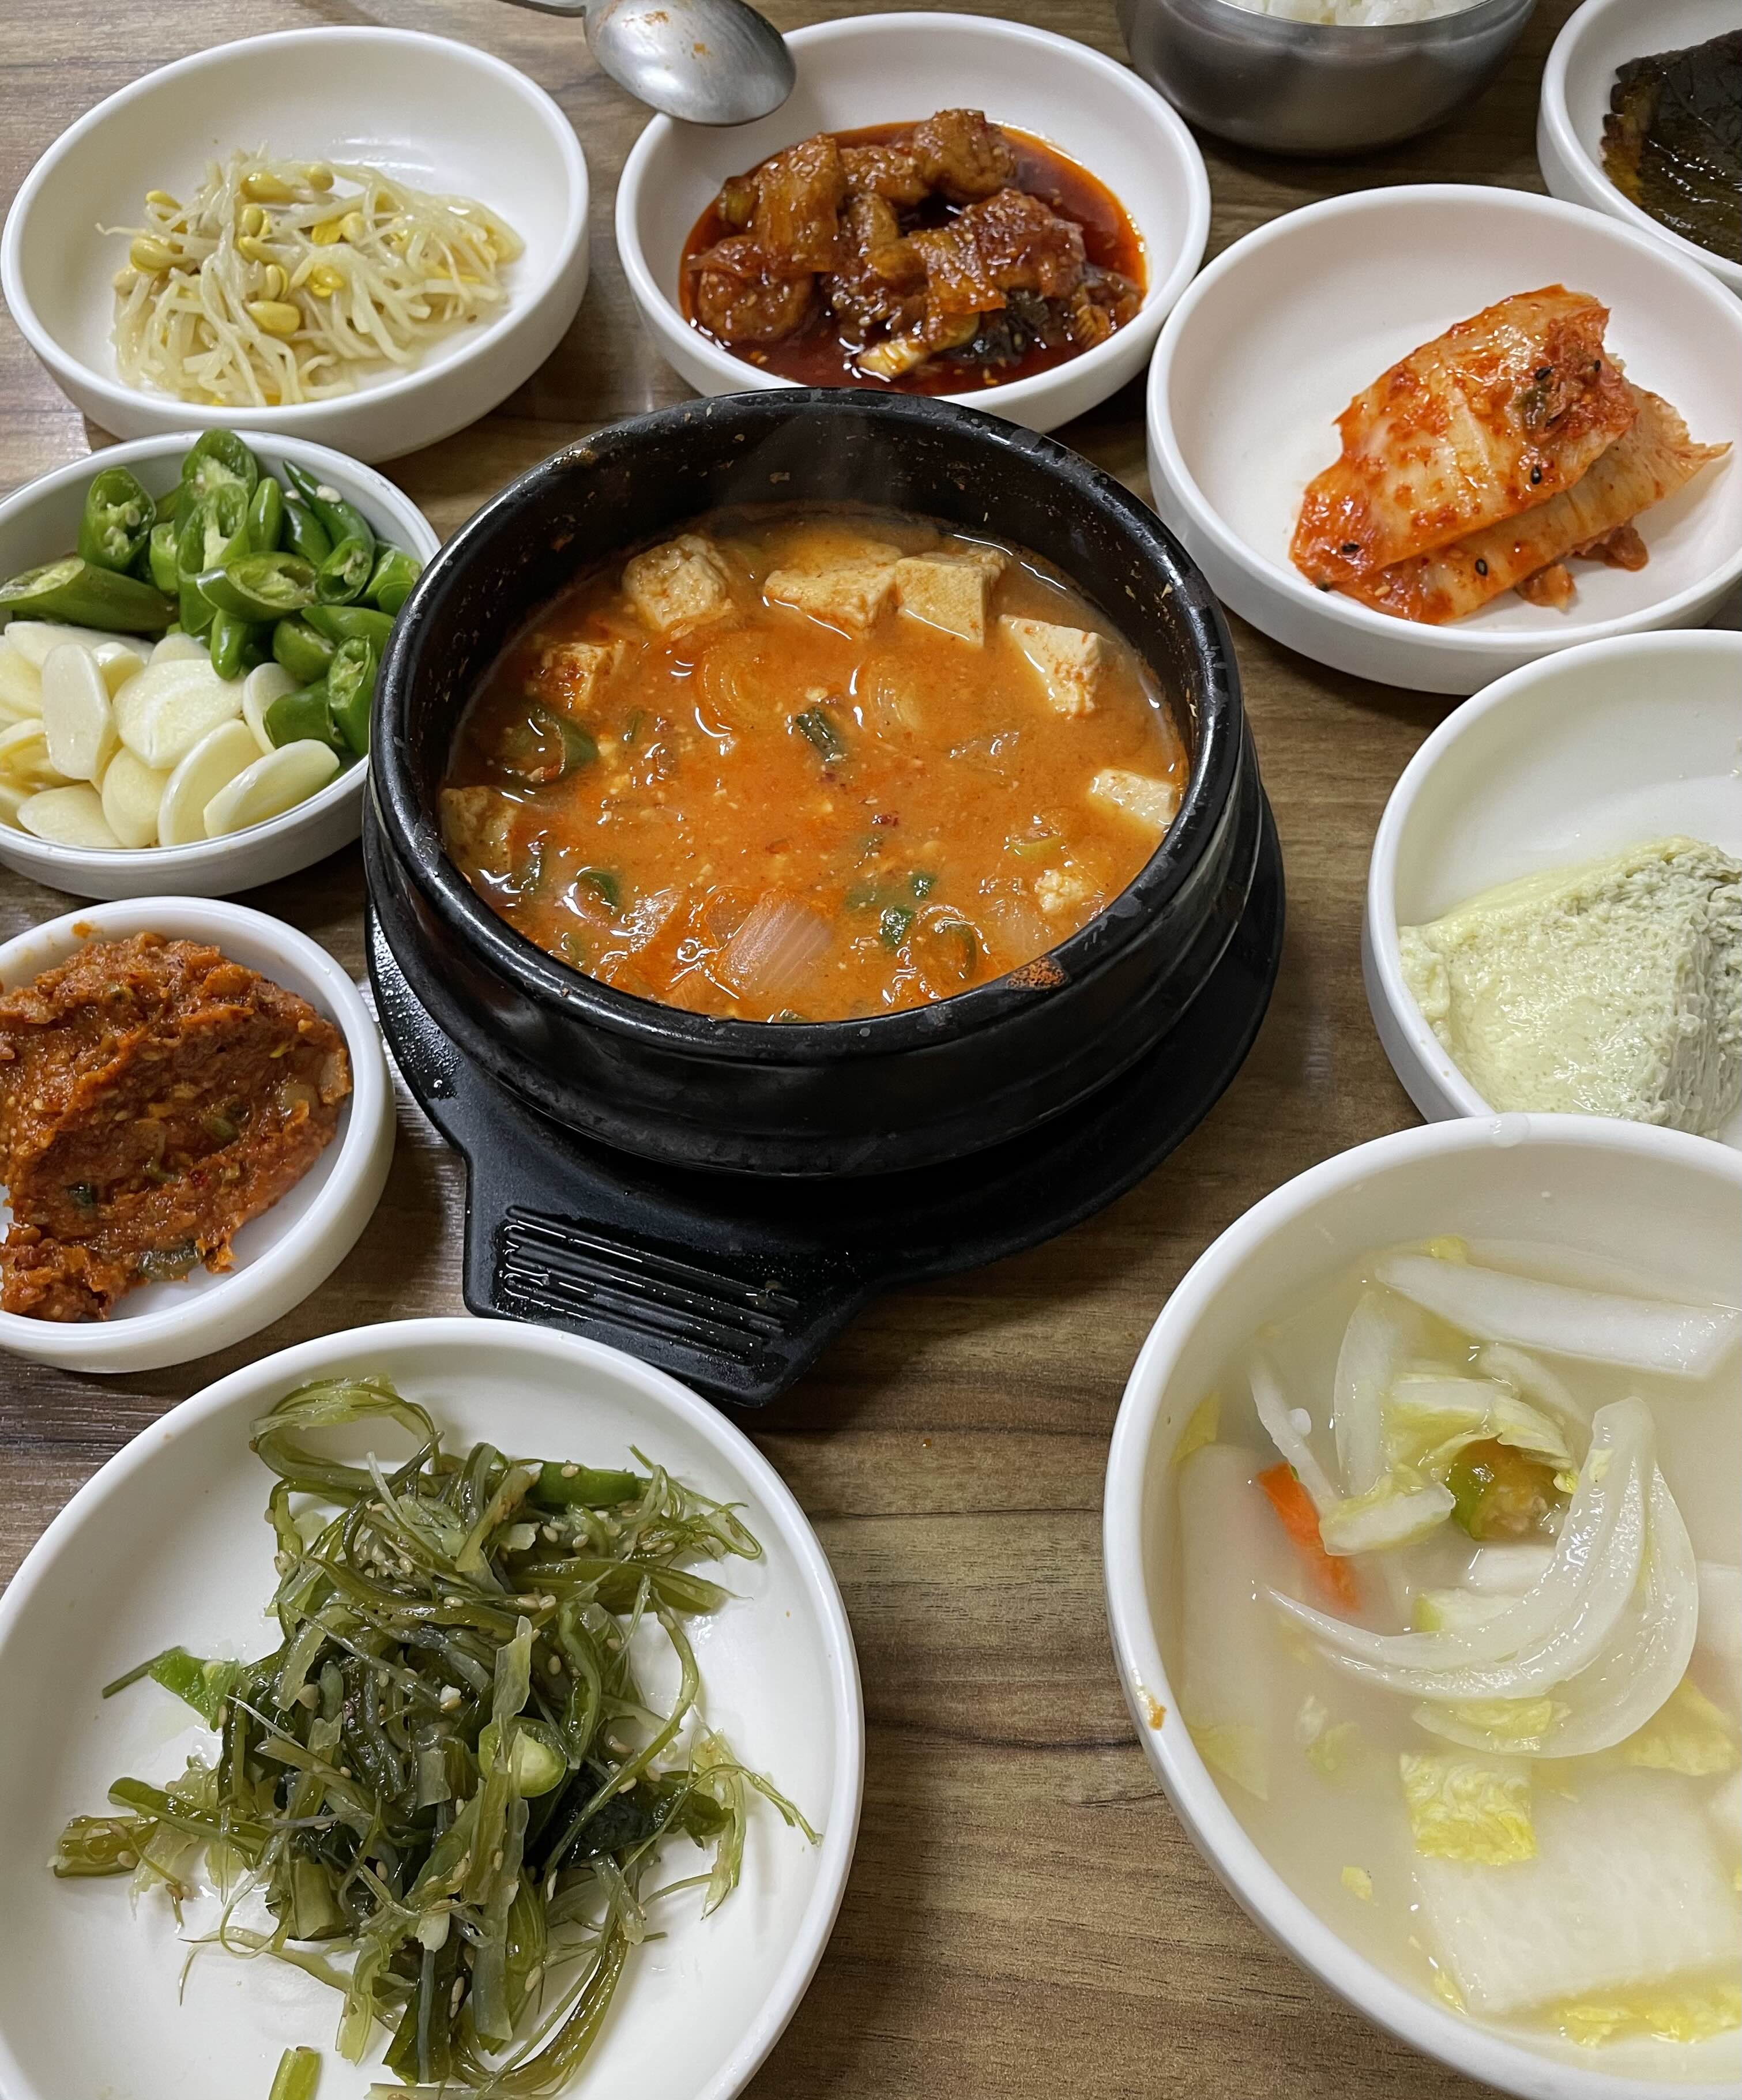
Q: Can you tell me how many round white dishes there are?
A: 9